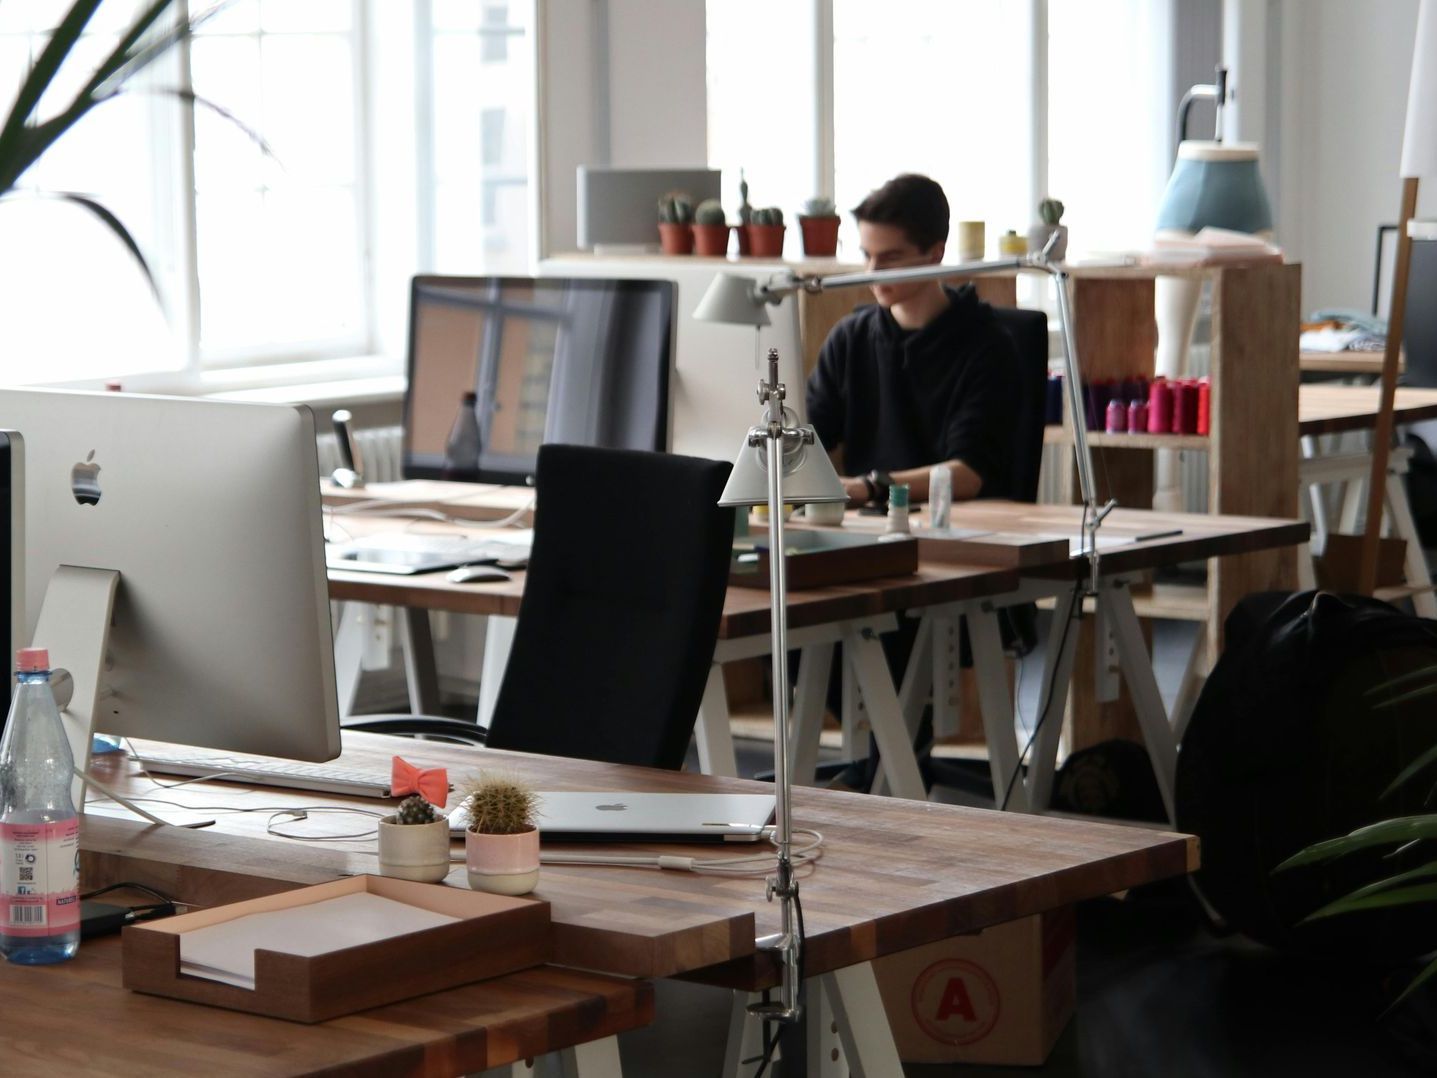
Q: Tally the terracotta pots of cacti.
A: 5